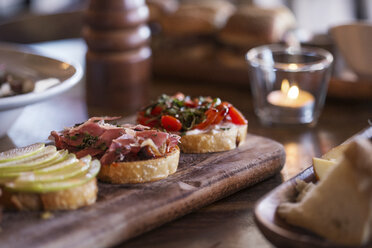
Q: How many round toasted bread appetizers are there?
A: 3